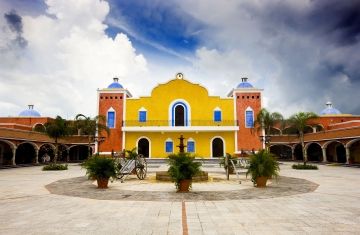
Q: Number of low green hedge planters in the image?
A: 2